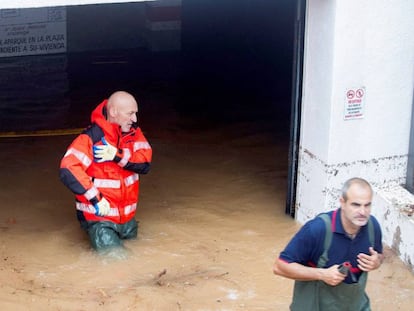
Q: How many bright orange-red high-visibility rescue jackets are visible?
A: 1